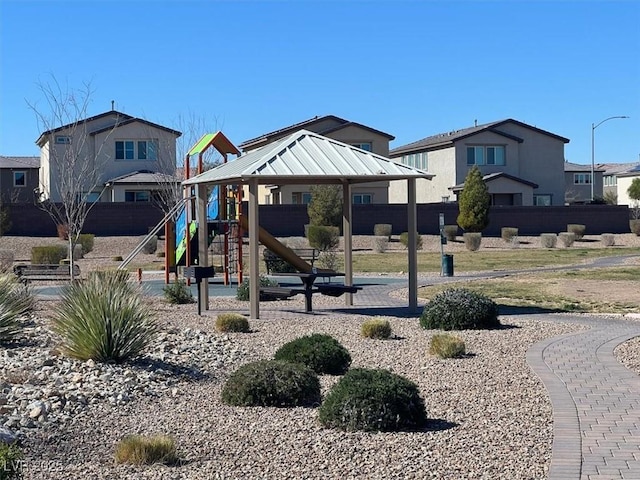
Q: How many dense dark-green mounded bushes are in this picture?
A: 4